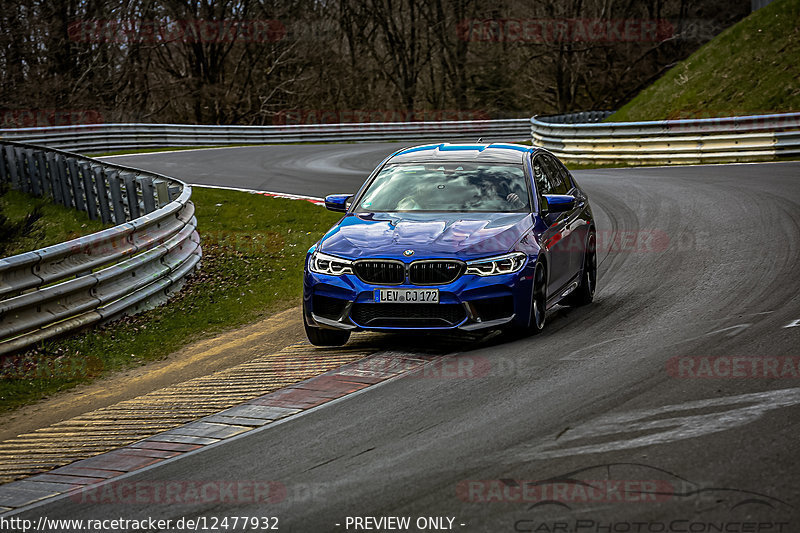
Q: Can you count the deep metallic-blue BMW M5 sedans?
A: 1